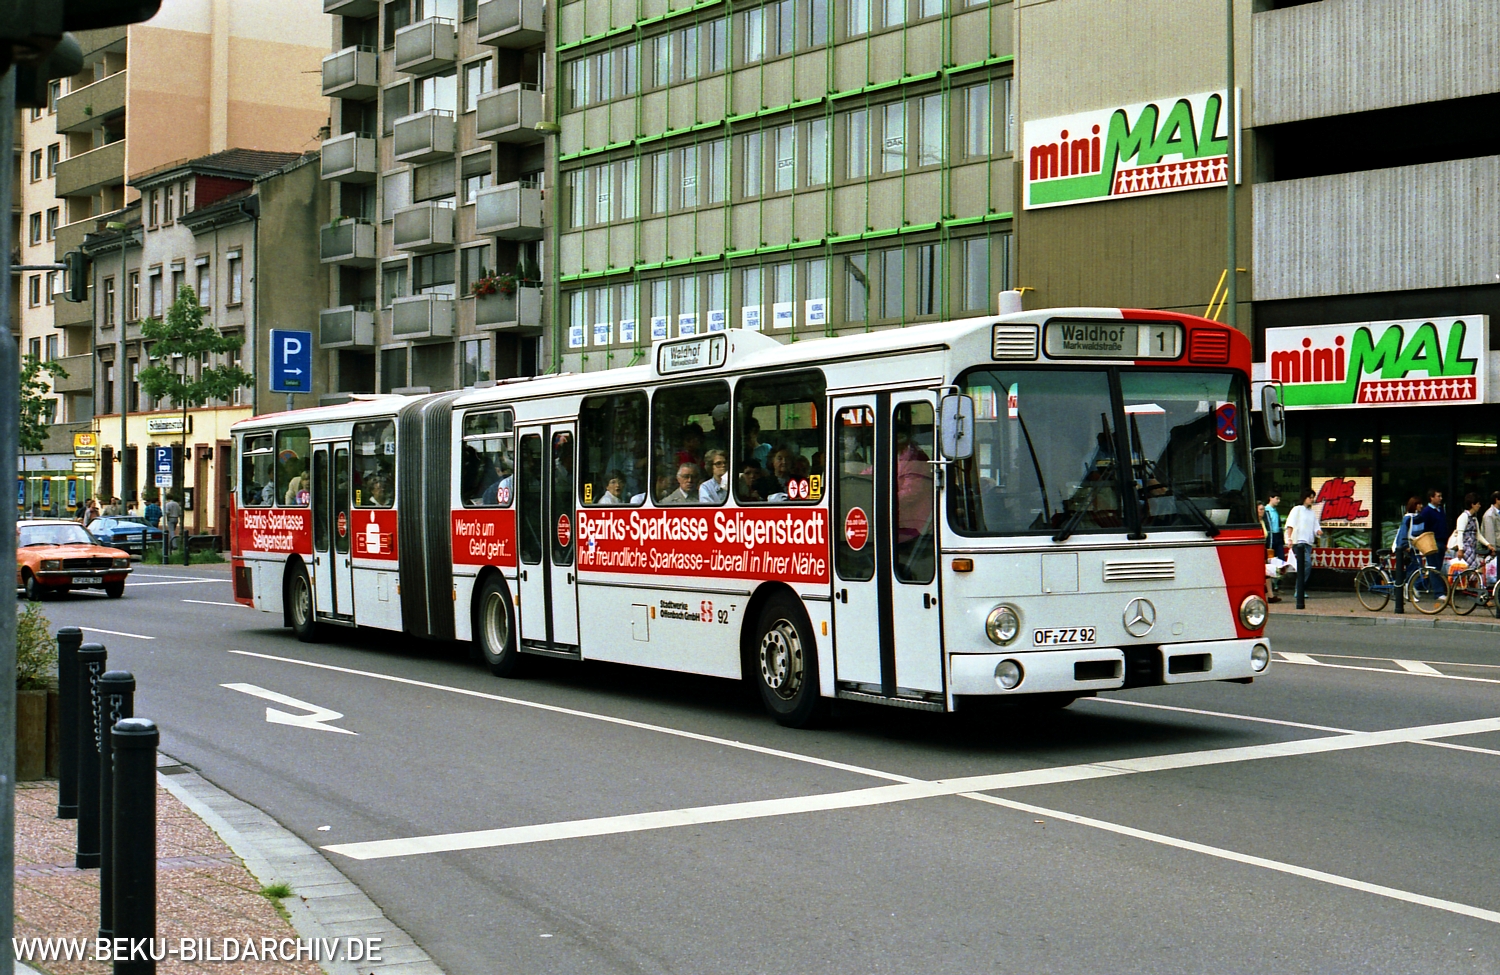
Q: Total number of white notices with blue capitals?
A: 9